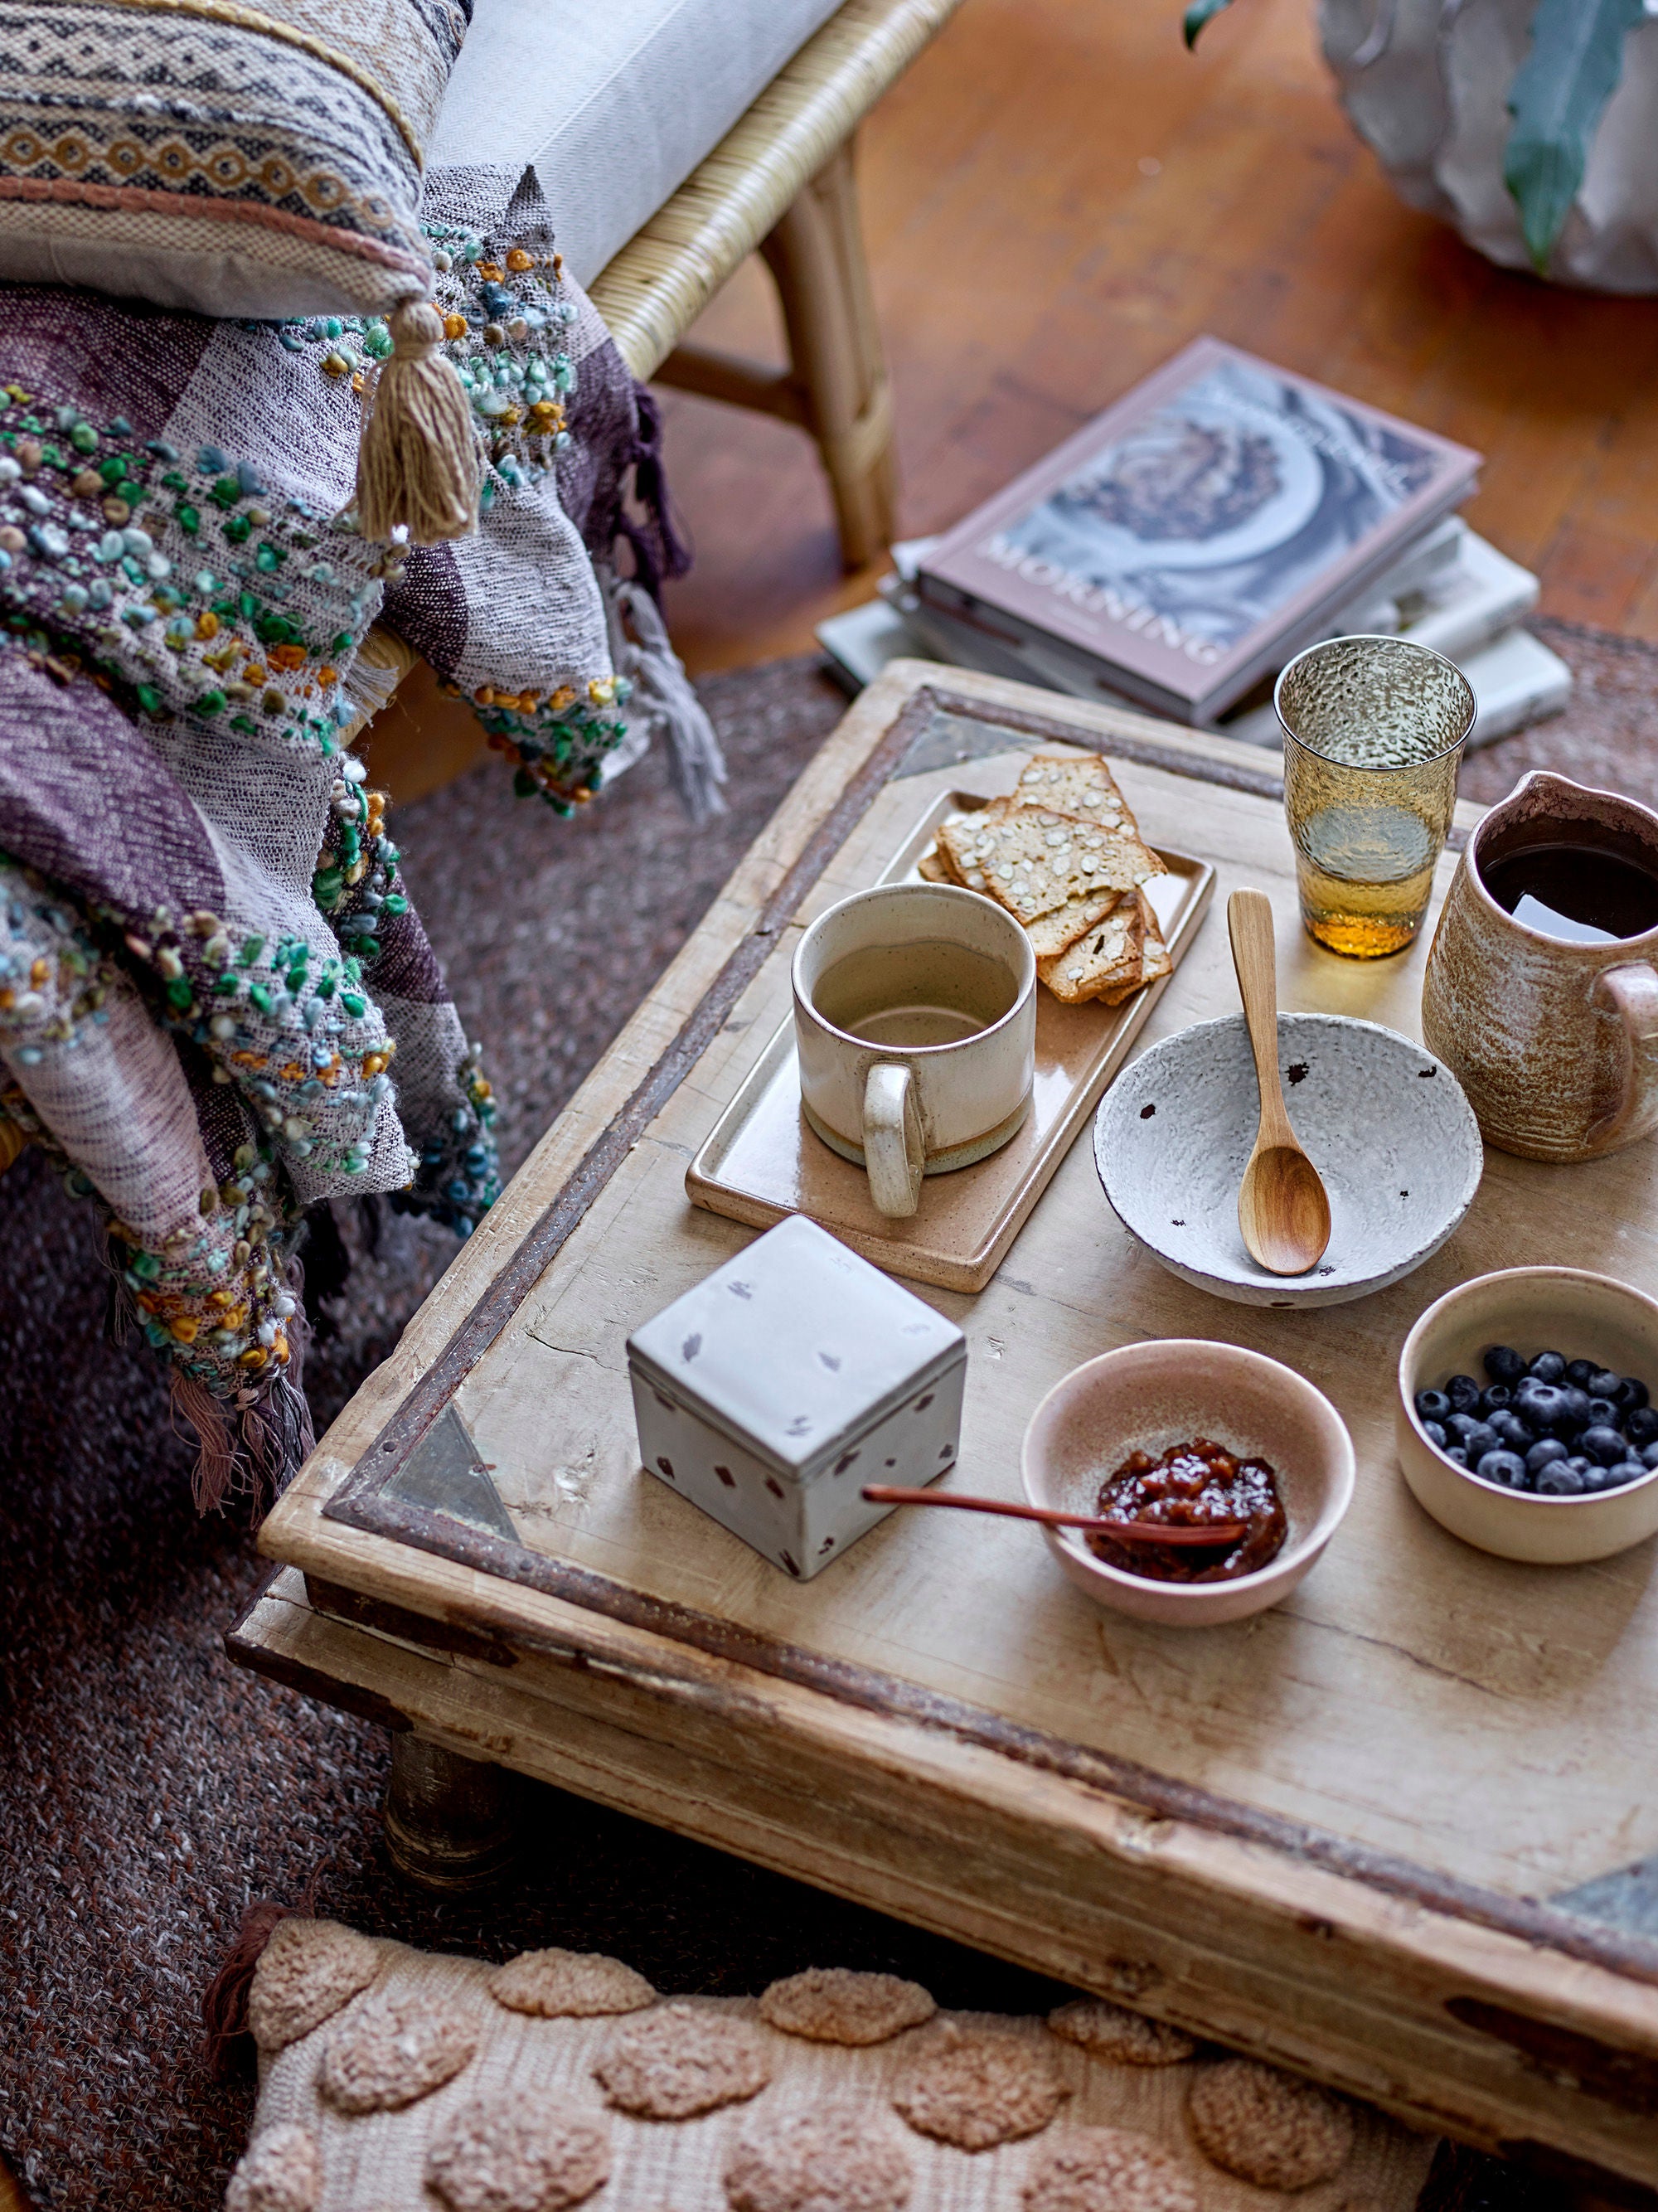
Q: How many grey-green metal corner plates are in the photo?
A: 3